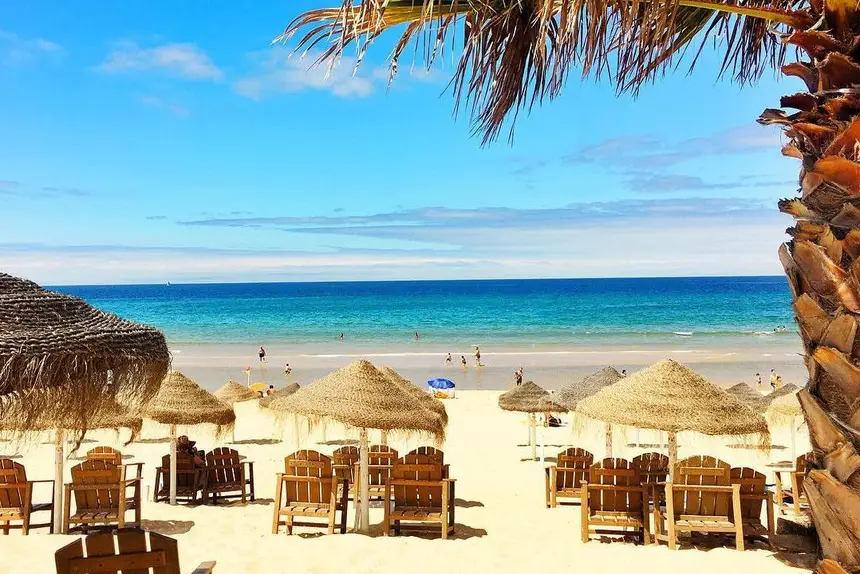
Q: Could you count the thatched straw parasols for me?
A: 13